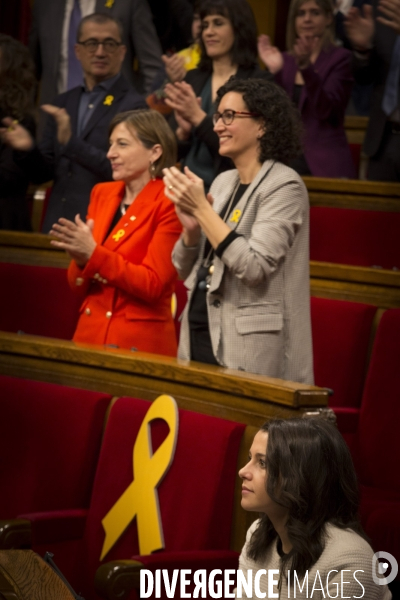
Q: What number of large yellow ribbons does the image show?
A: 1